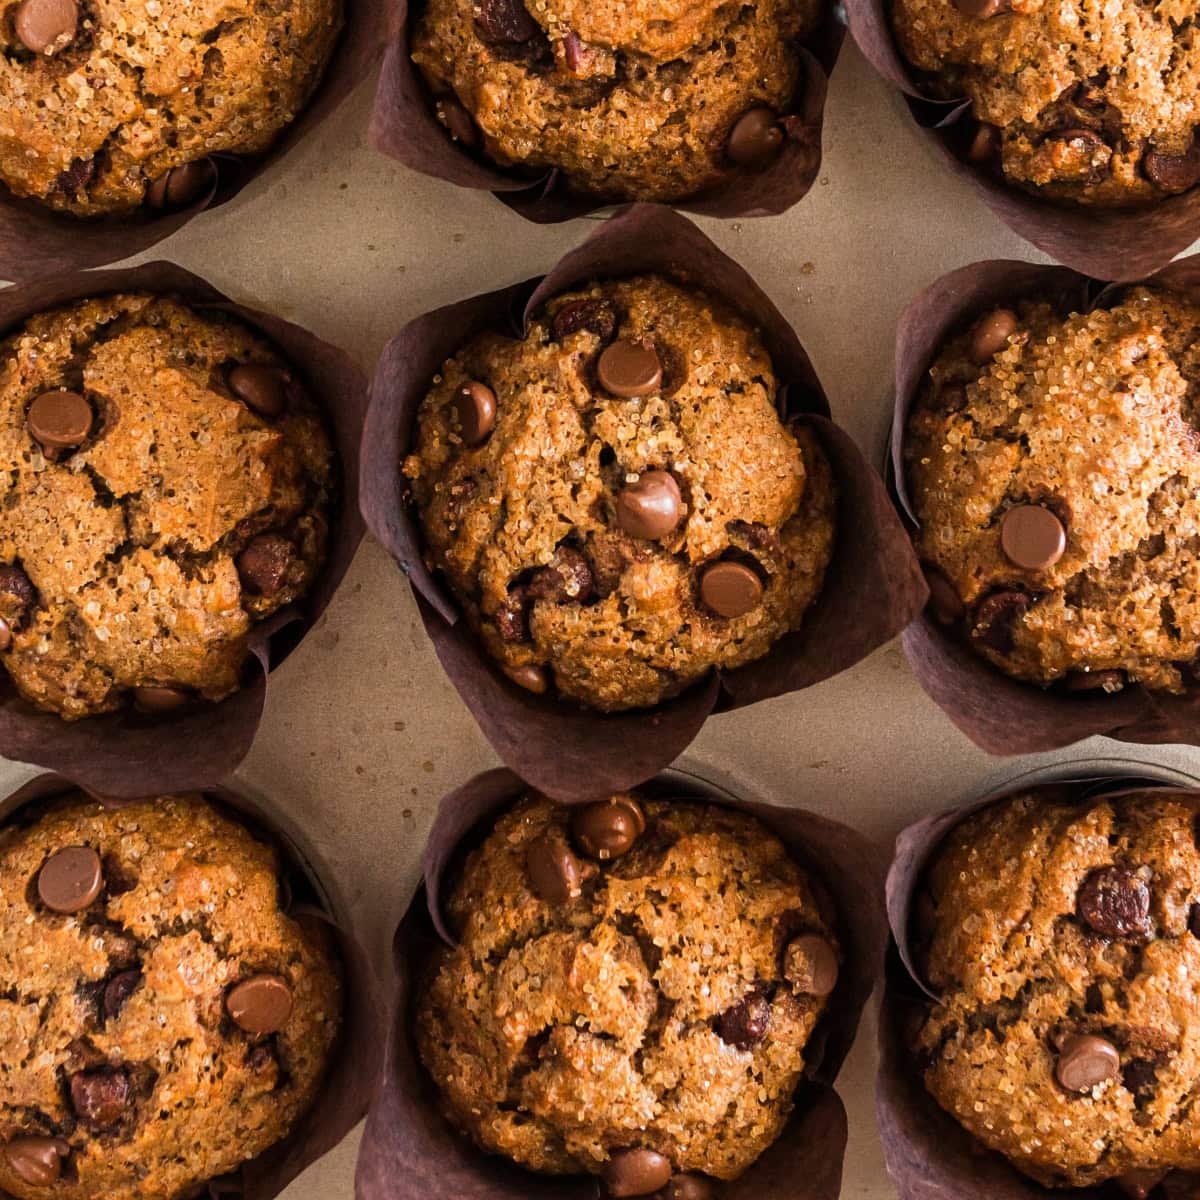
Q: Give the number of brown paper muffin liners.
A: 9